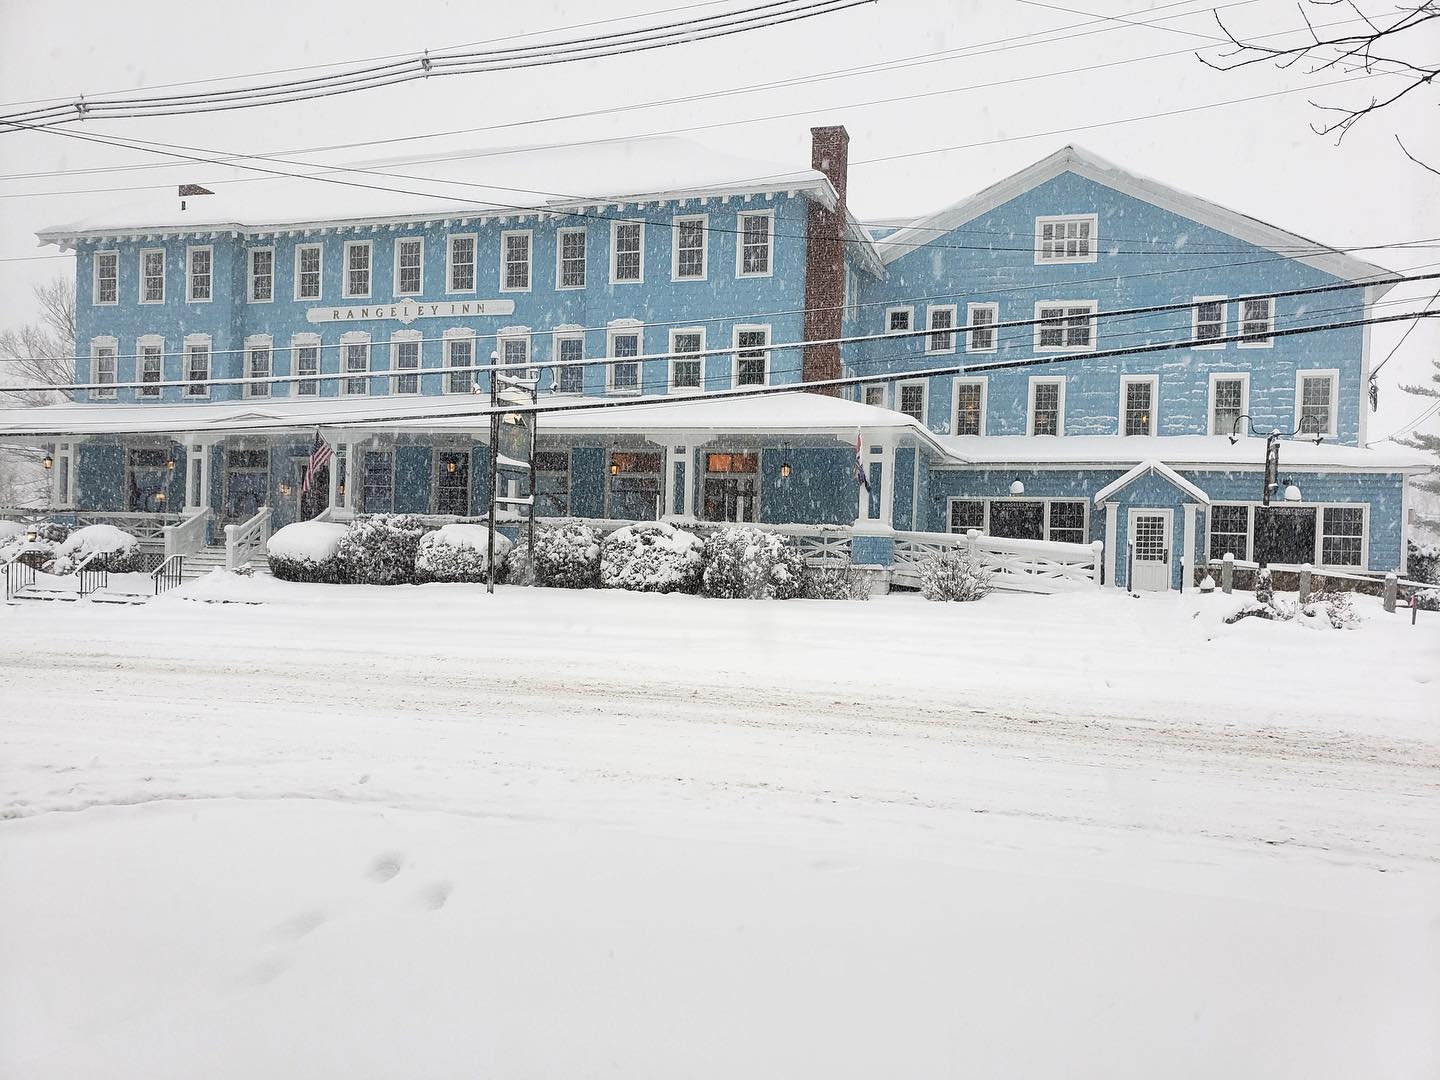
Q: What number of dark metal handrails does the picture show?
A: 3